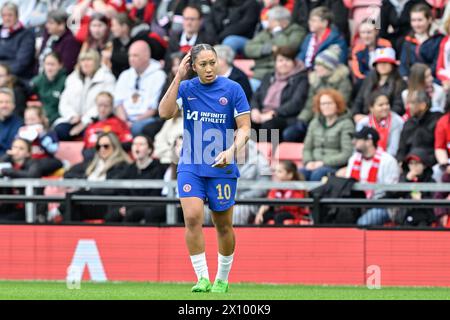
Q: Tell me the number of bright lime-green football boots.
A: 2